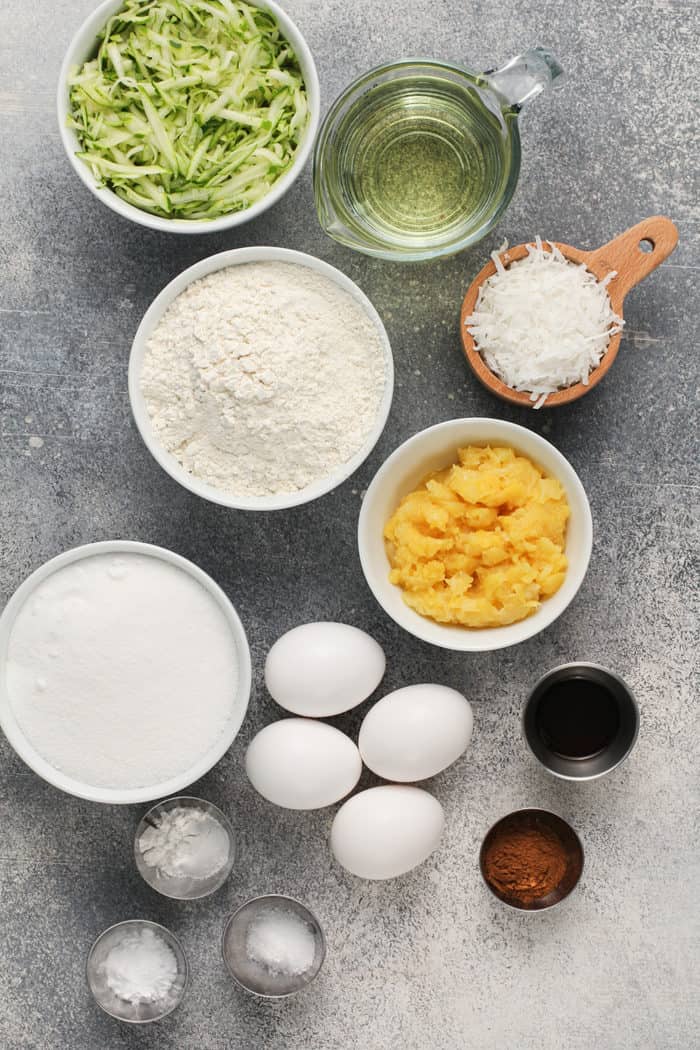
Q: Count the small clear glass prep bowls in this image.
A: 3